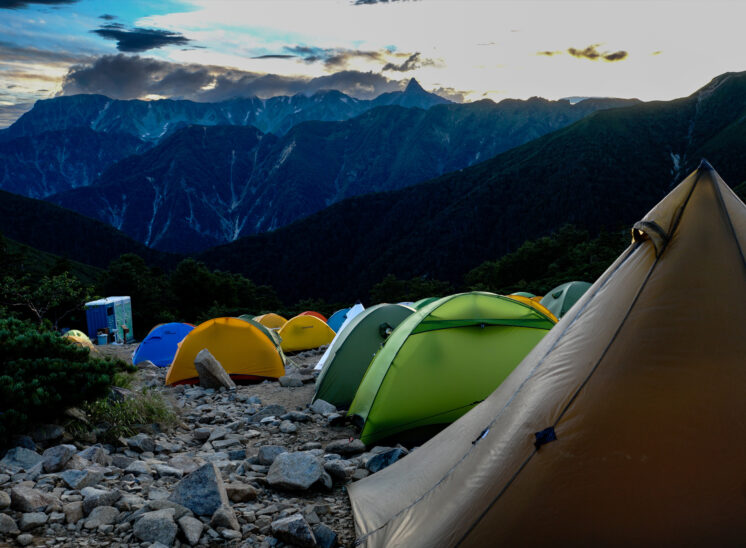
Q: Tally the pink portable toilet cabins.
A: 0